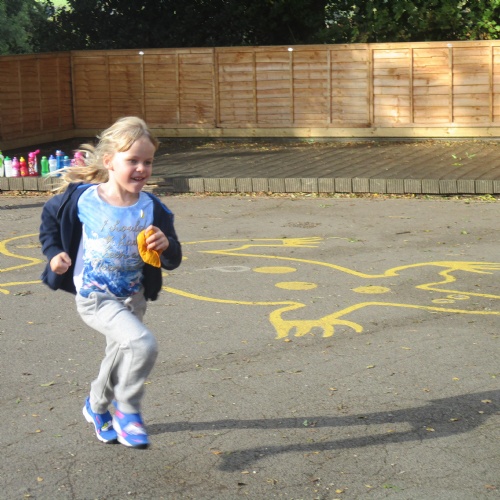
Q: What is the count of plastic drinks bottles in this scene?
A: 11